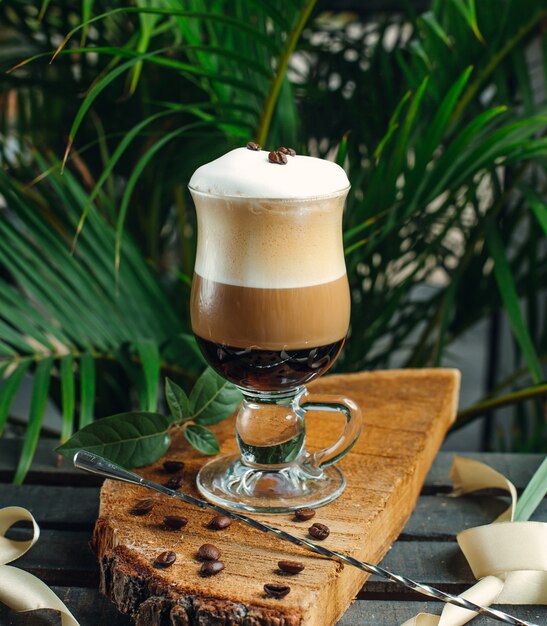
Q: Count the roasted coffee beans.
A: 15